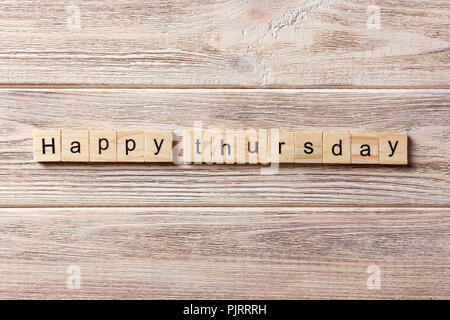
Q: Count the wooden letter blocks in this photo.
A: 13